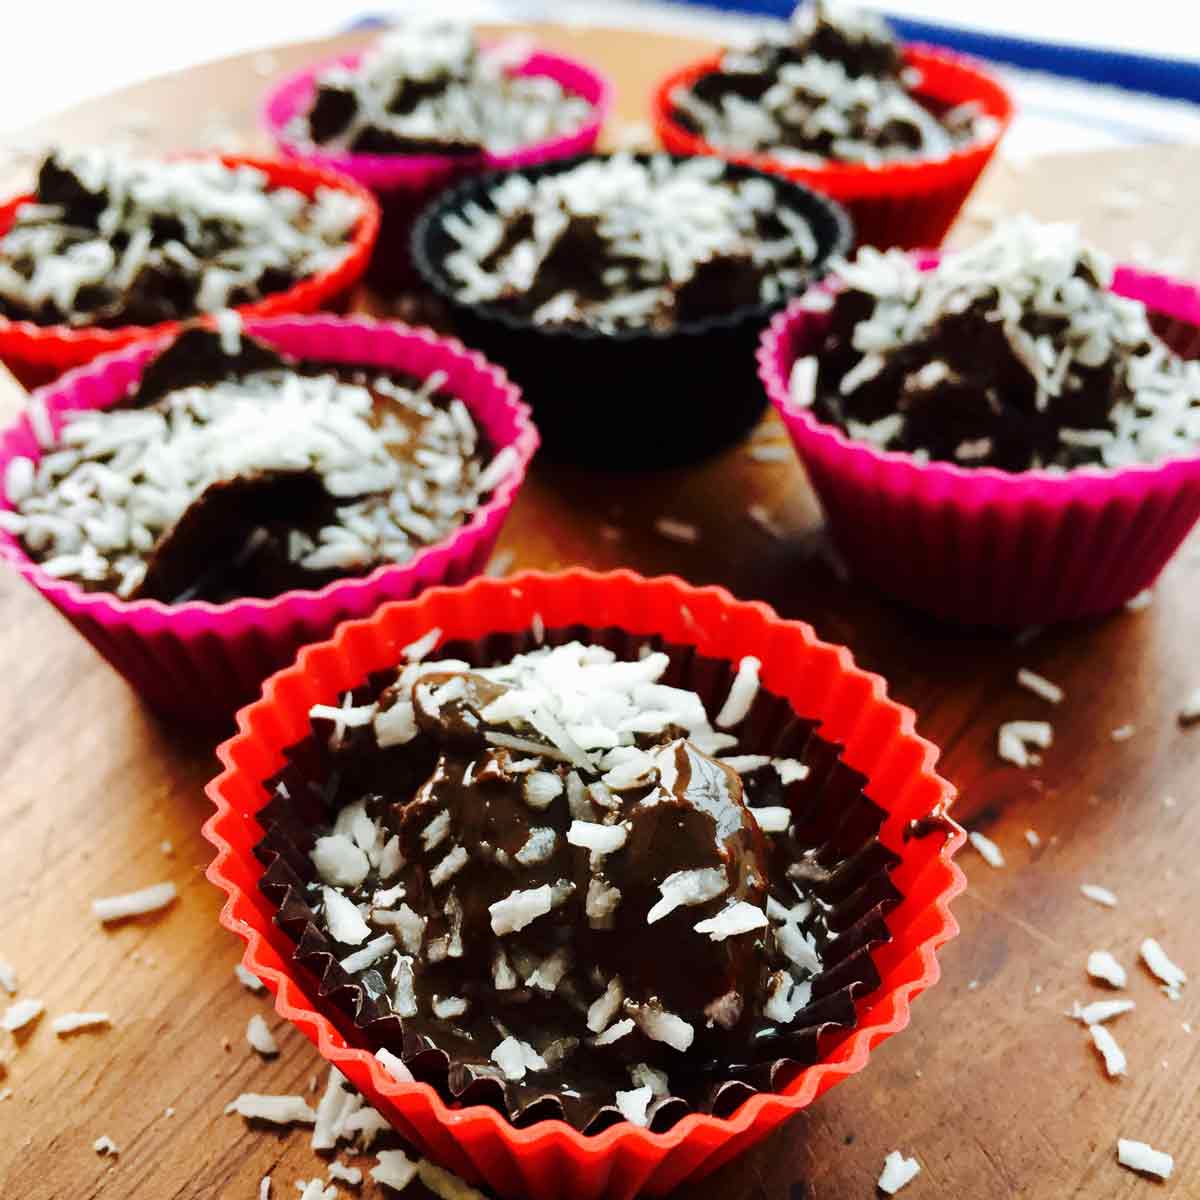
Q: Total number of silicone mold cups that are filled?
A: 7